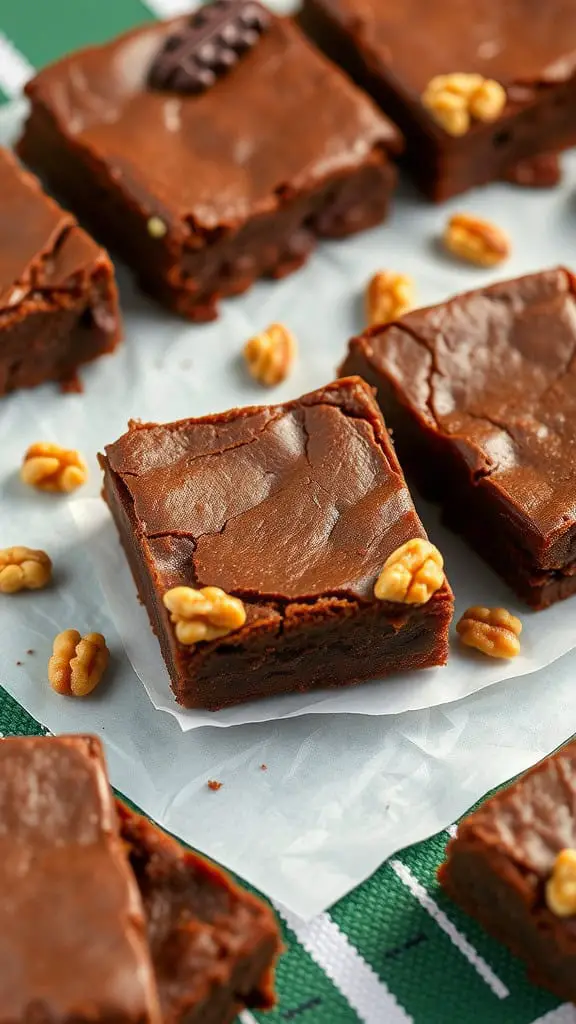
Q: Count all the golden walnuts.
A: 11